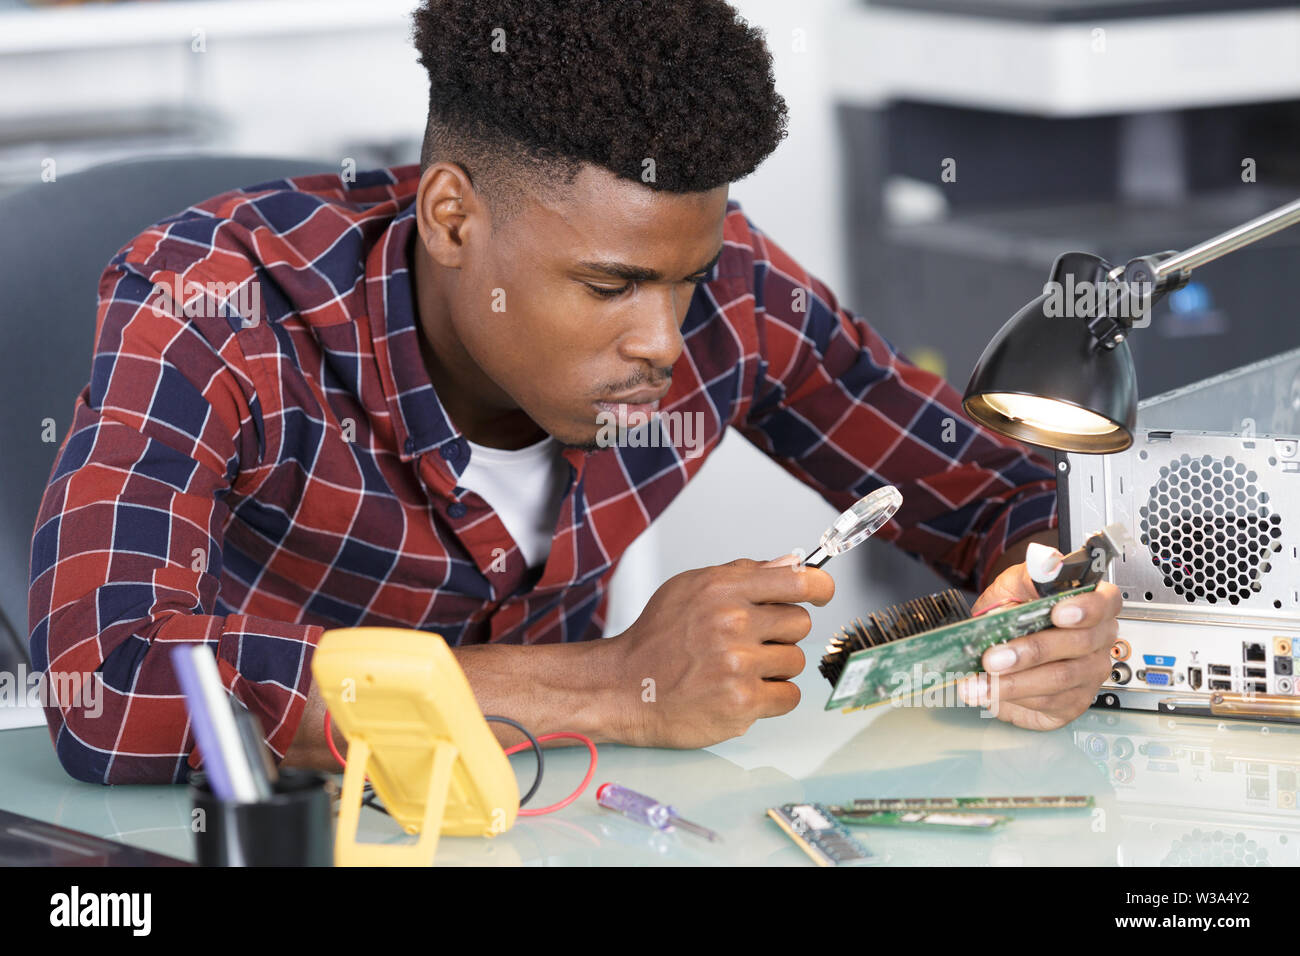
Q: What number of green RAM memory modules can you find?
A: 2